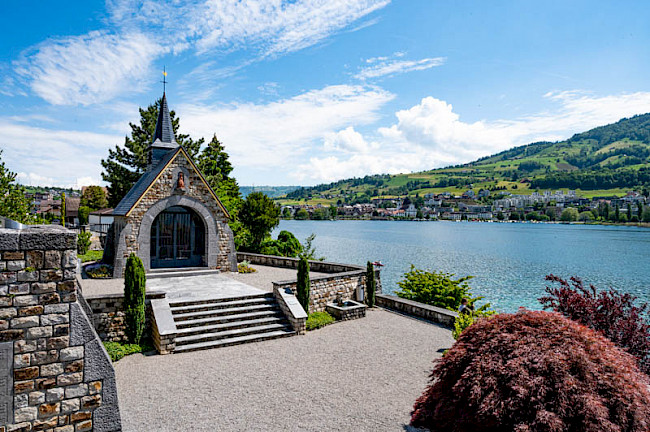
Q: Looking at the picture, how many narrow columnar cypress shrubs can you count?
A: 3